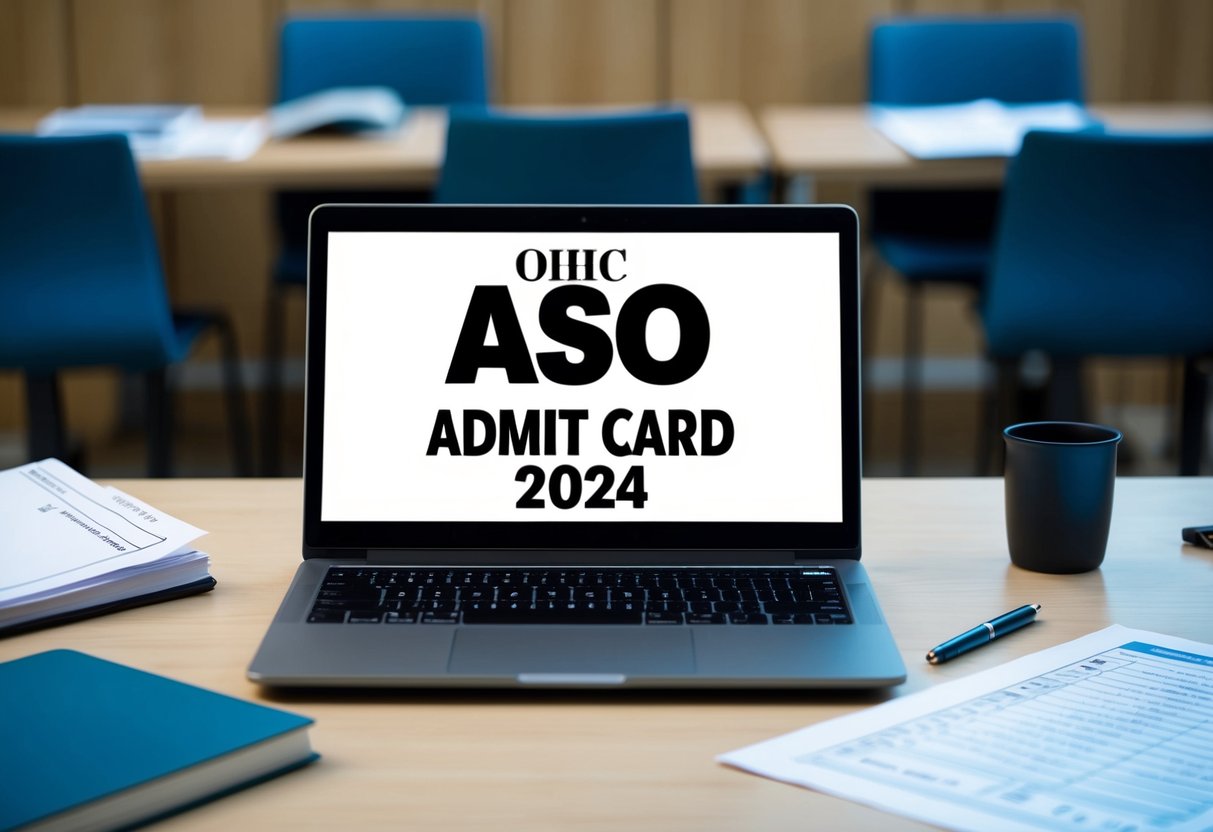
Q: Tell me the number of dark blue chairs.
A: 5